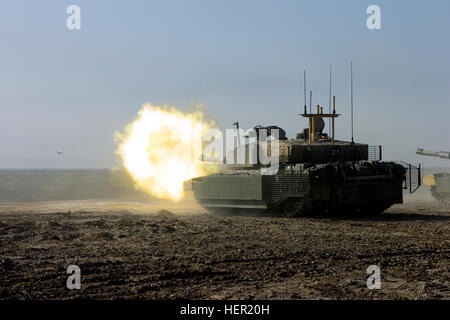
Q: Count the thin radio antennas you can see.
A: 4